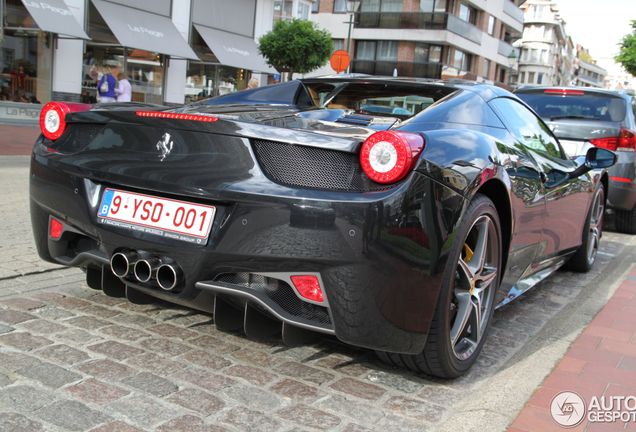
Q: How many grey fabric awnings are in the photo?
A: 3